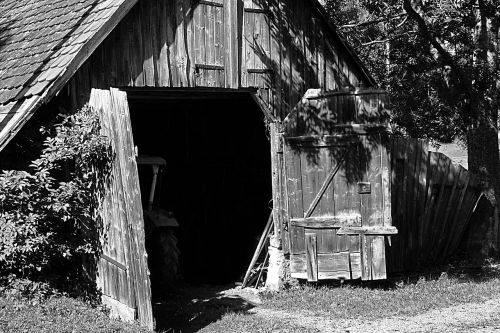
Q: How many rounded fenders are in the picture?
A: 1